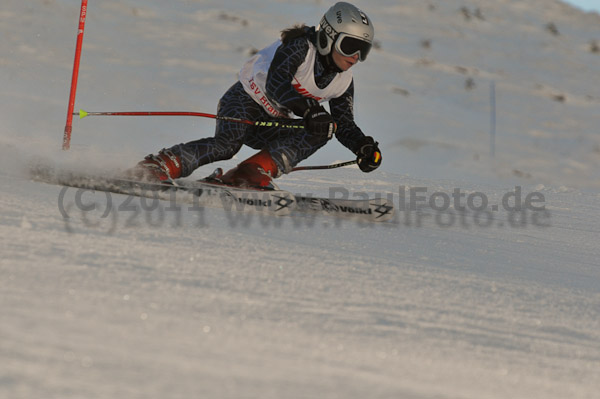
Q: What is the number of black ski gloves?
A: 2